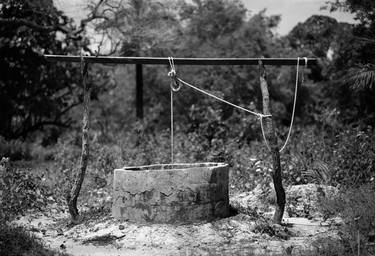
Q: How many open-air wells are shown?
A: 1